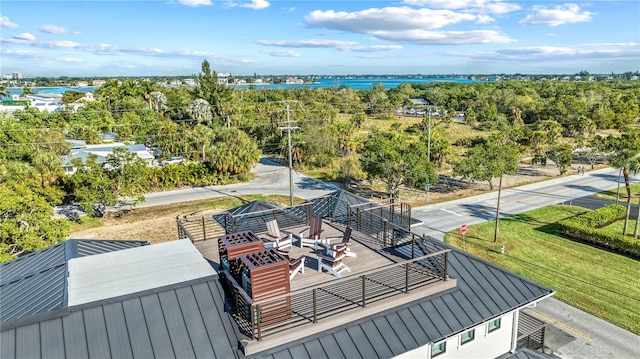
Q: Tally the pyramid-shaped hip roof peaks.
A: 2